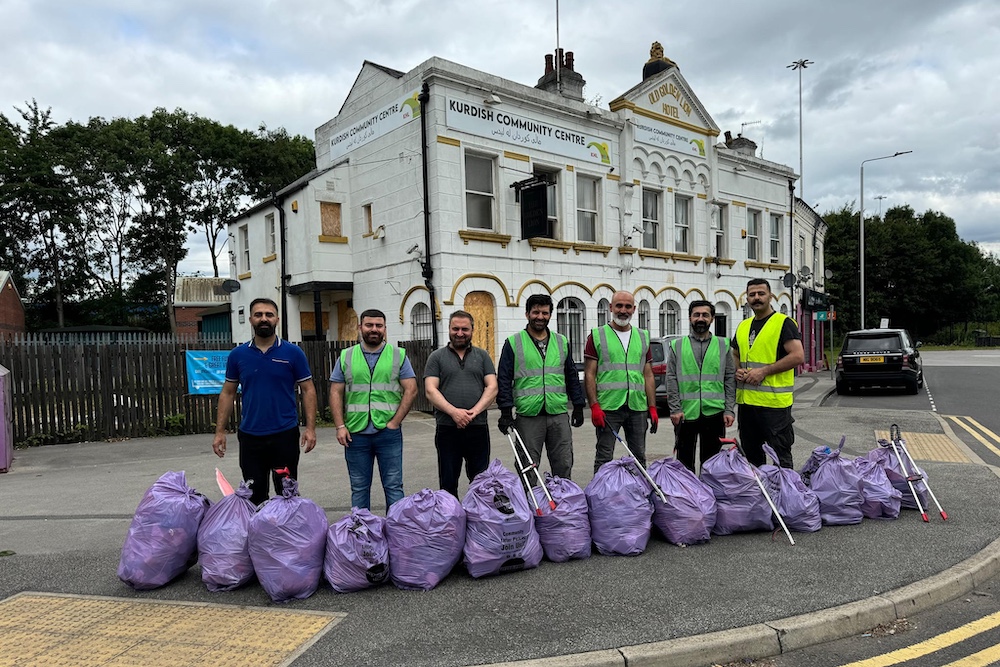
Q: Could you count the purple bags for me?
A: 15